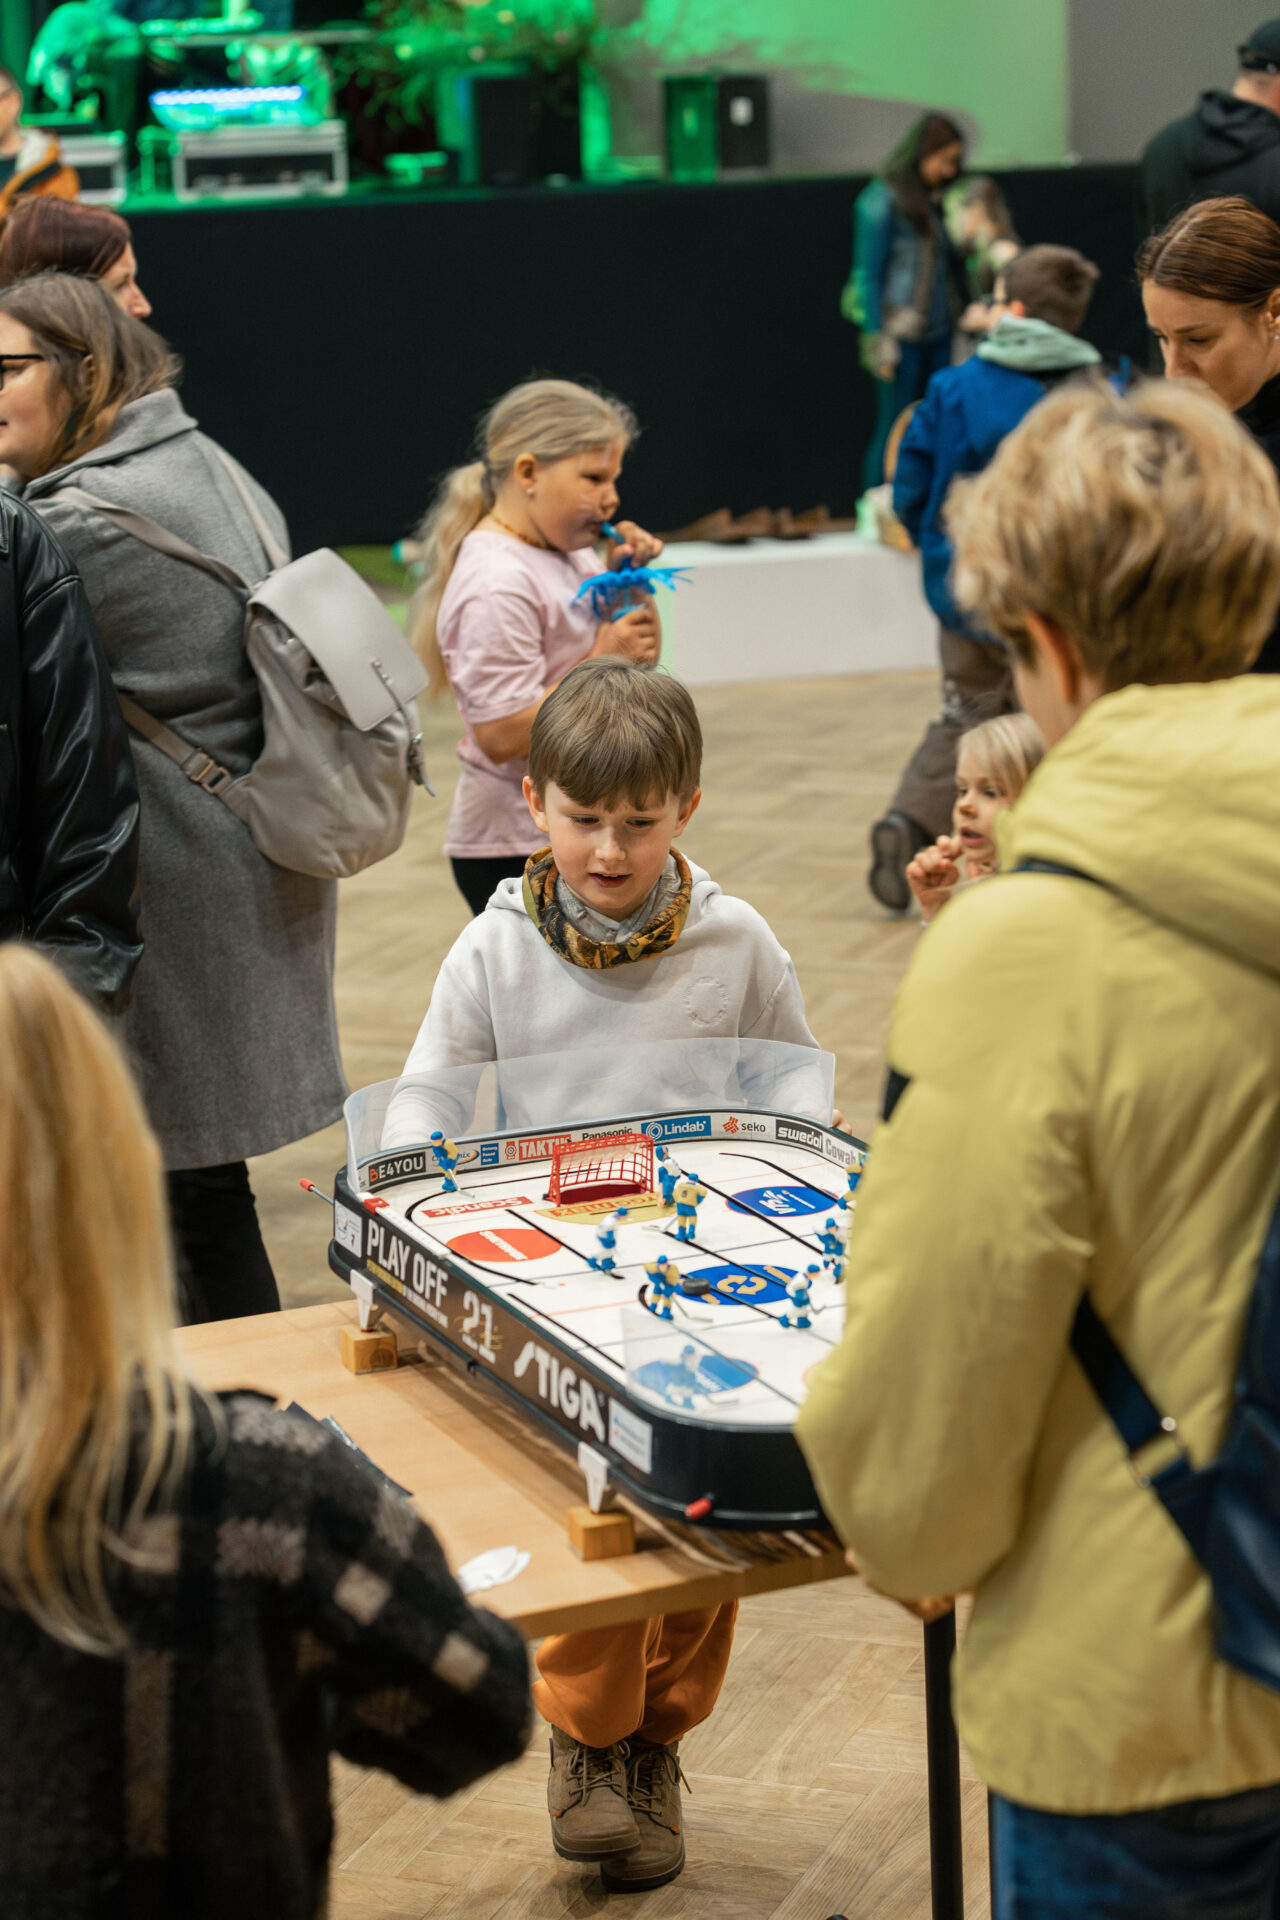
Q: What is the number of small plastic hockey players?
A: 9